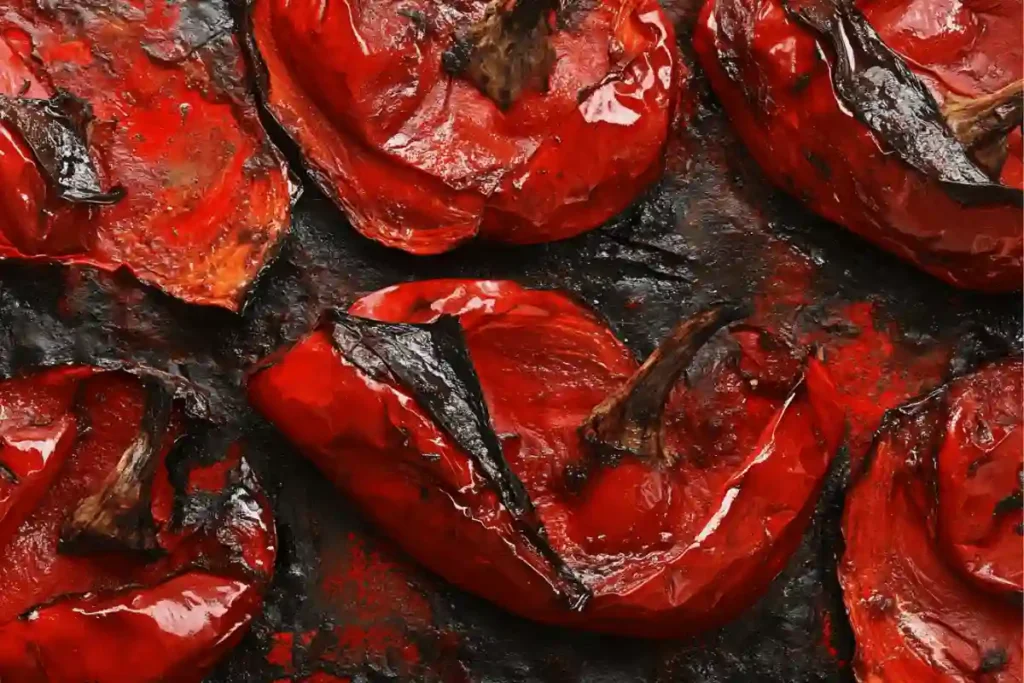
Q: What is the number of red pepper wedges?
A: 6